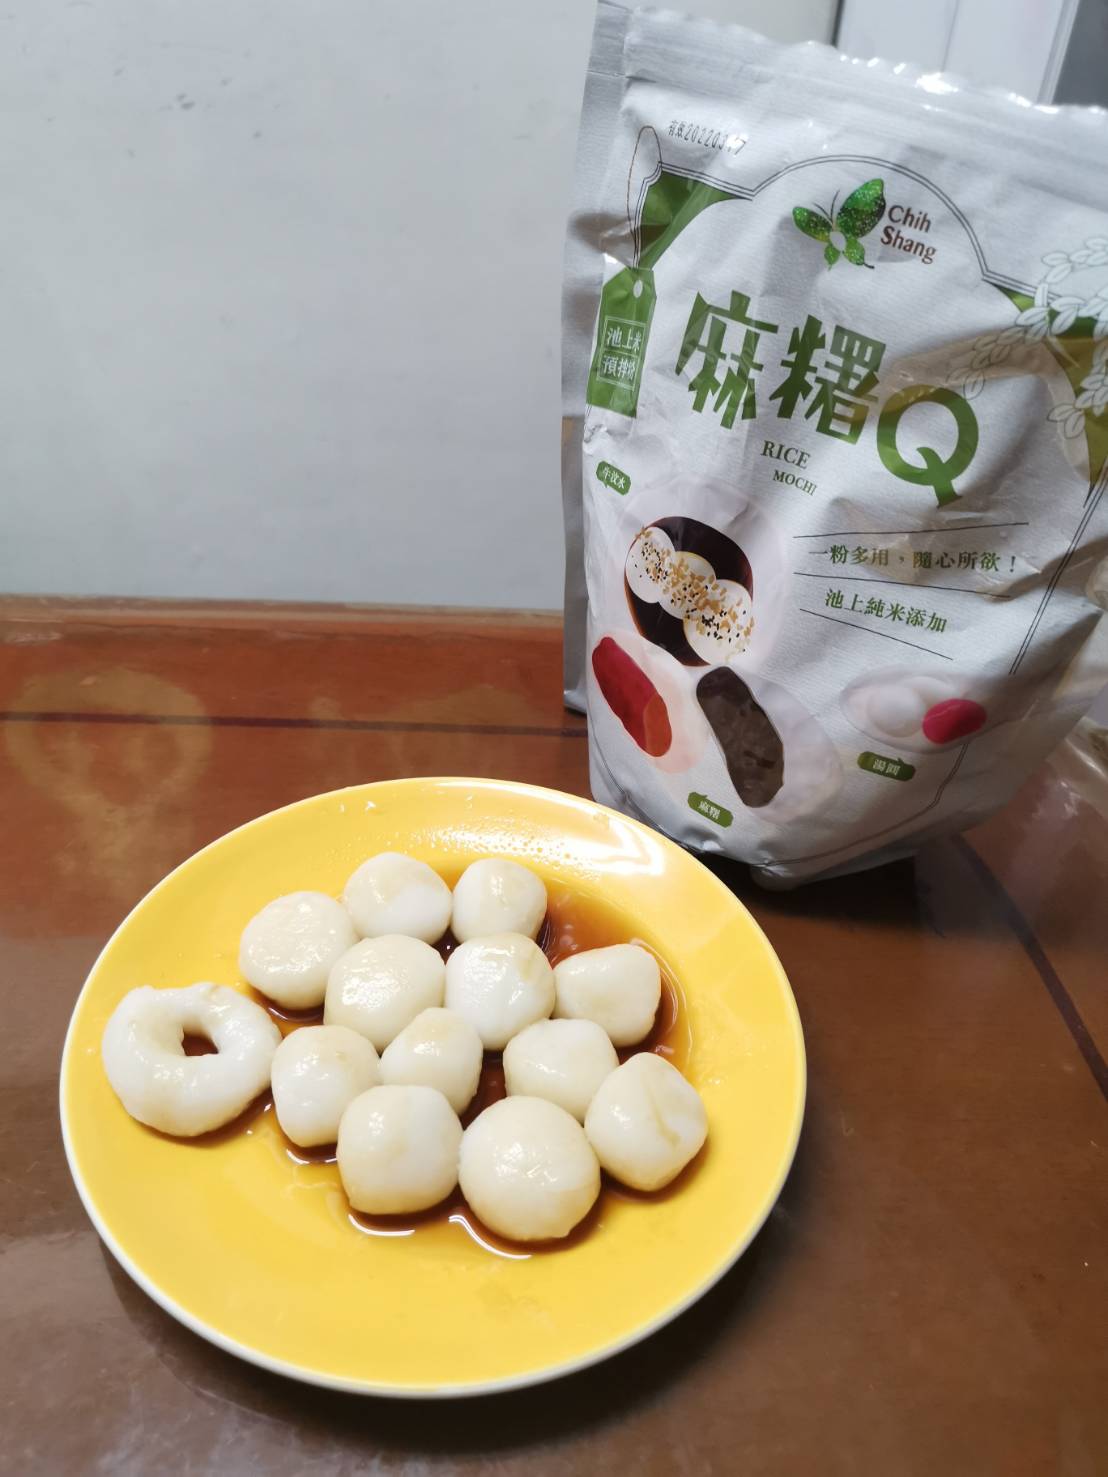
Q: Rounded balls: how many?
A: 12